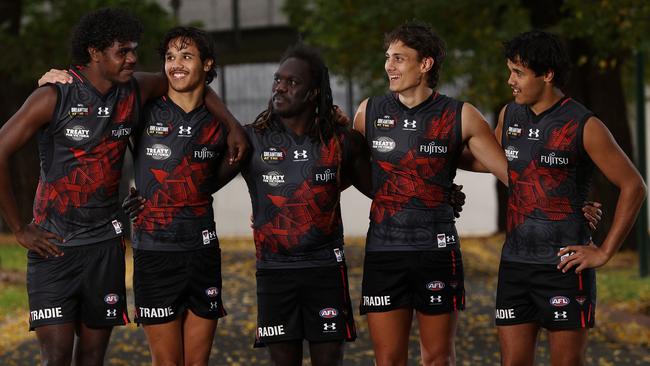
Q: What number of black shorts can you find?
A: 5